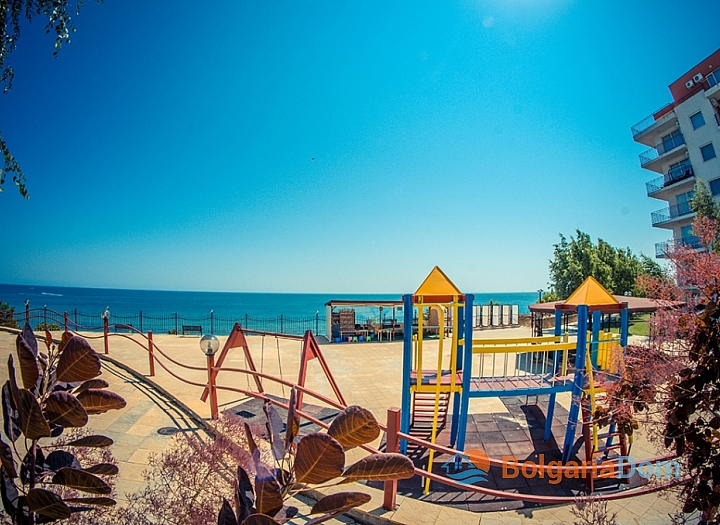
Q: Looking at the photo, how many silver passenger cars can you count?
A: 0